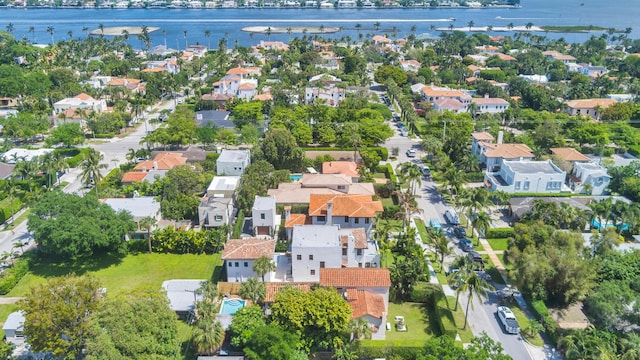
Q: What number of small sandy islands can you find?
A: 3